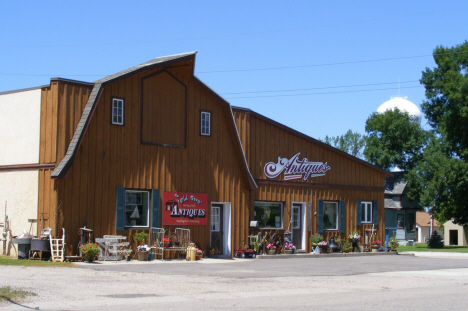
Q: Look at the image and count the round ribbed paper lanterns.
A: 0